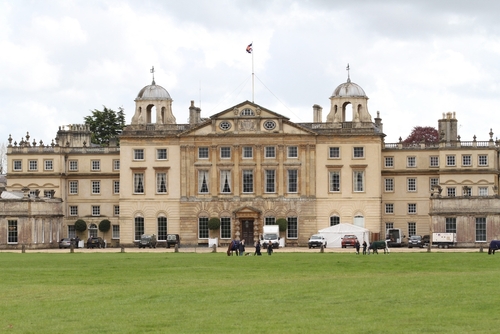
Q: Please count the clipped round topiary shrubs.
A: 4